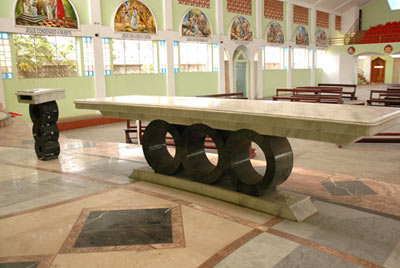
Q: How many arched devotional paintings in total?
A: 7